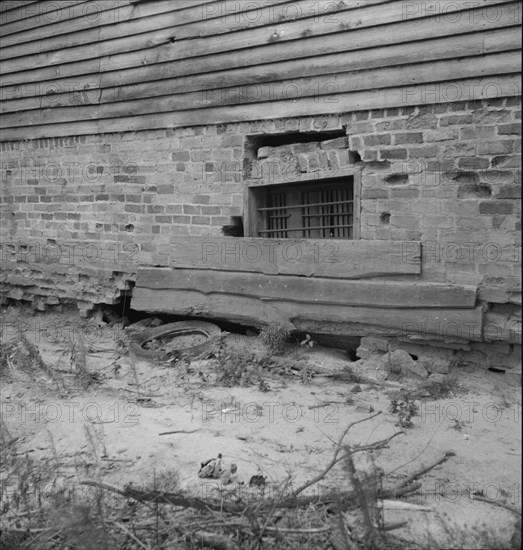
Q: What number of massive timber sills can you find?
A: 3